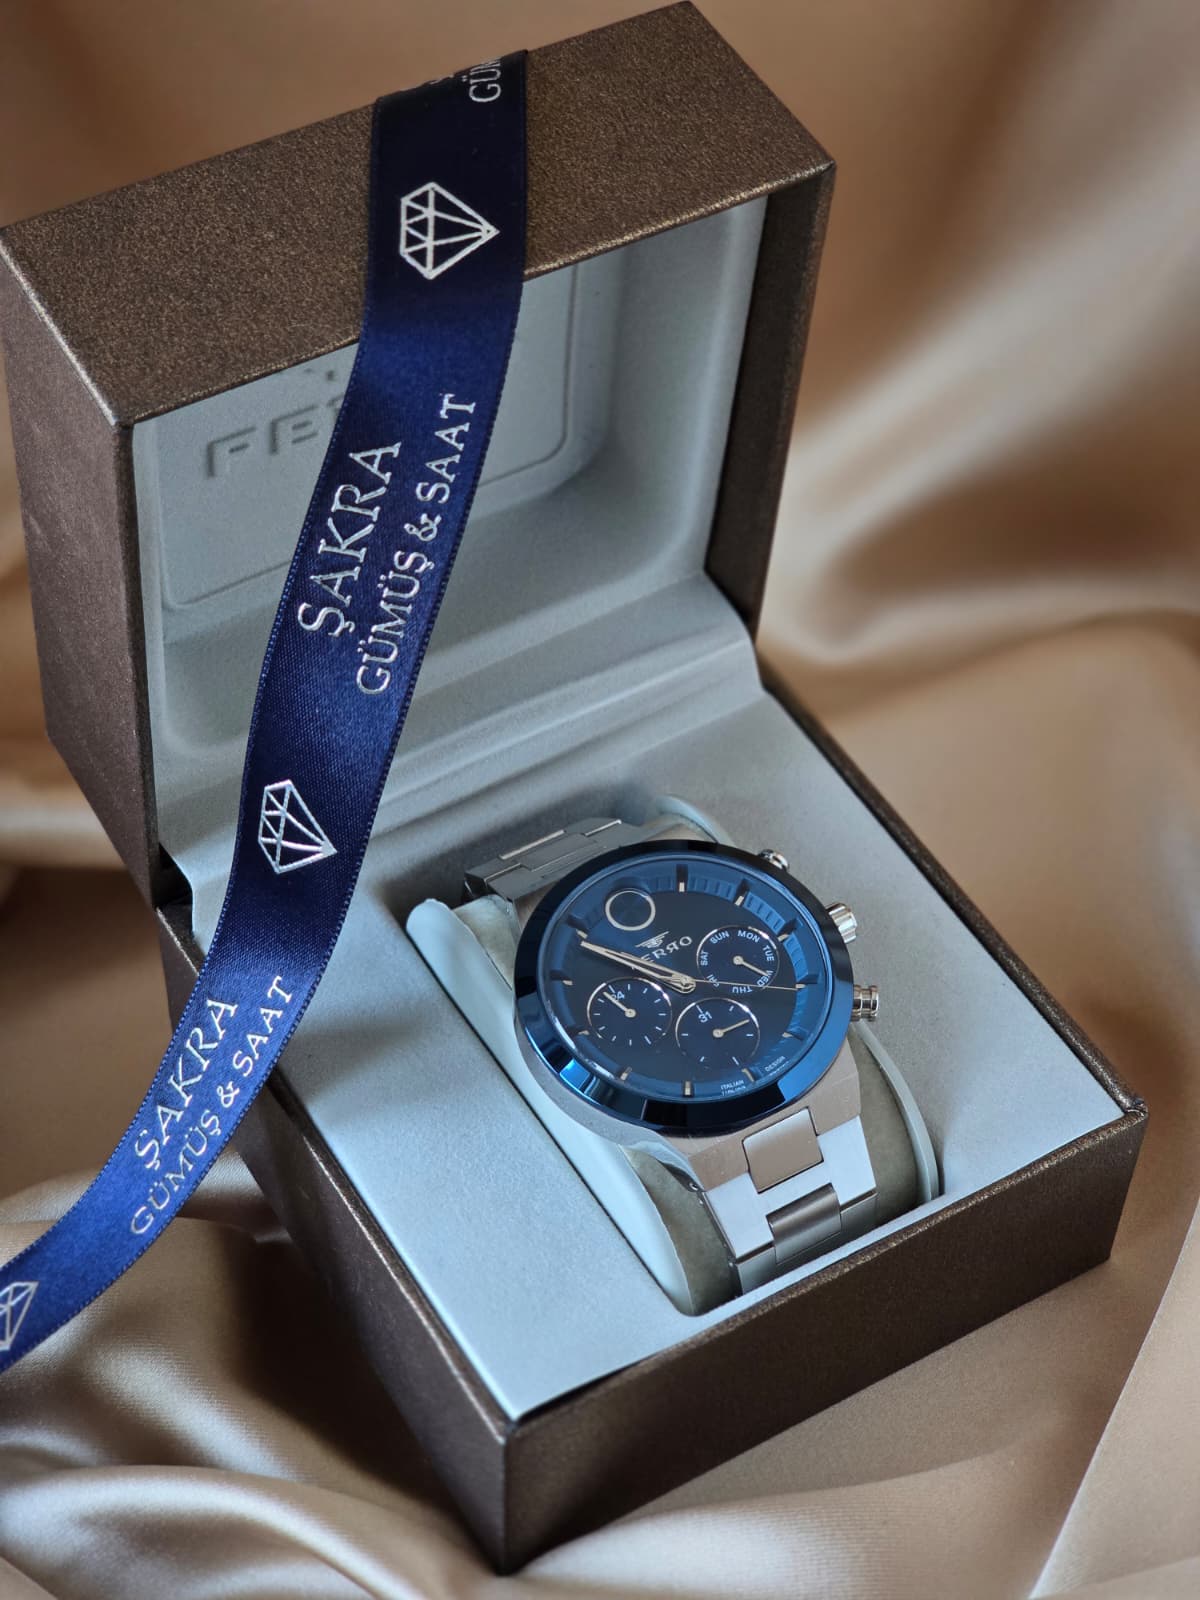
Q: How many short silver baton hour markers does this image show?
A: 11